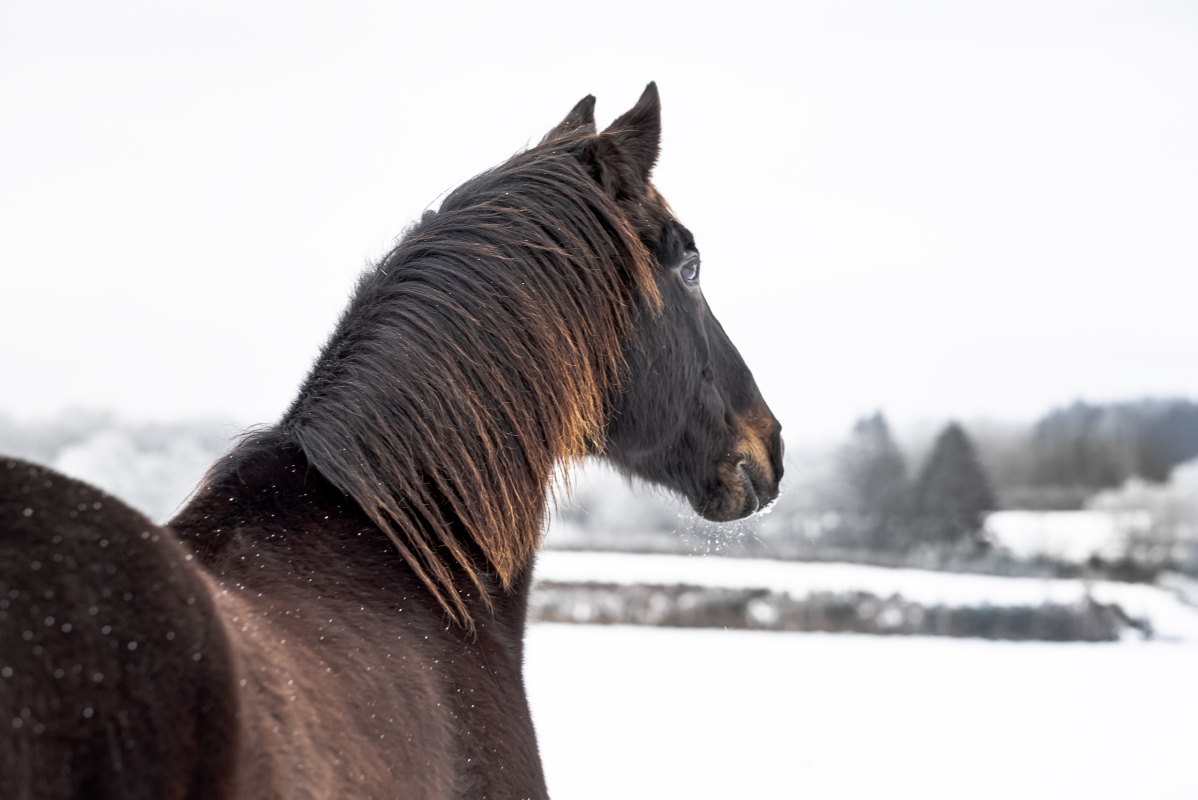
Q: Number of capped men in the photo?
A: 0